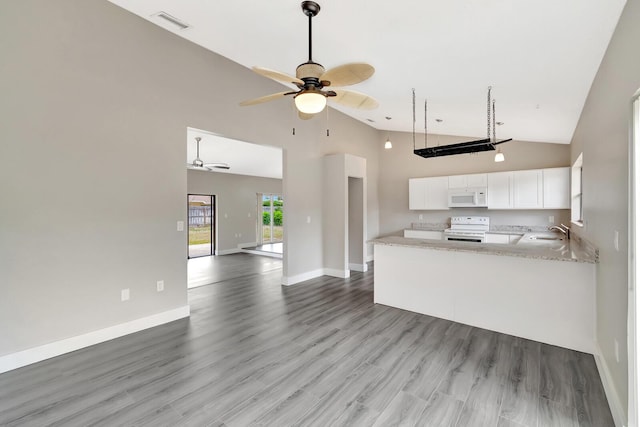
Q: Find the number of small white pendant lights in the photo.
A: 2